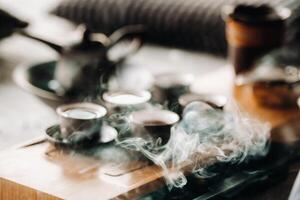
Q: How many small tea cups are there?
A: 5